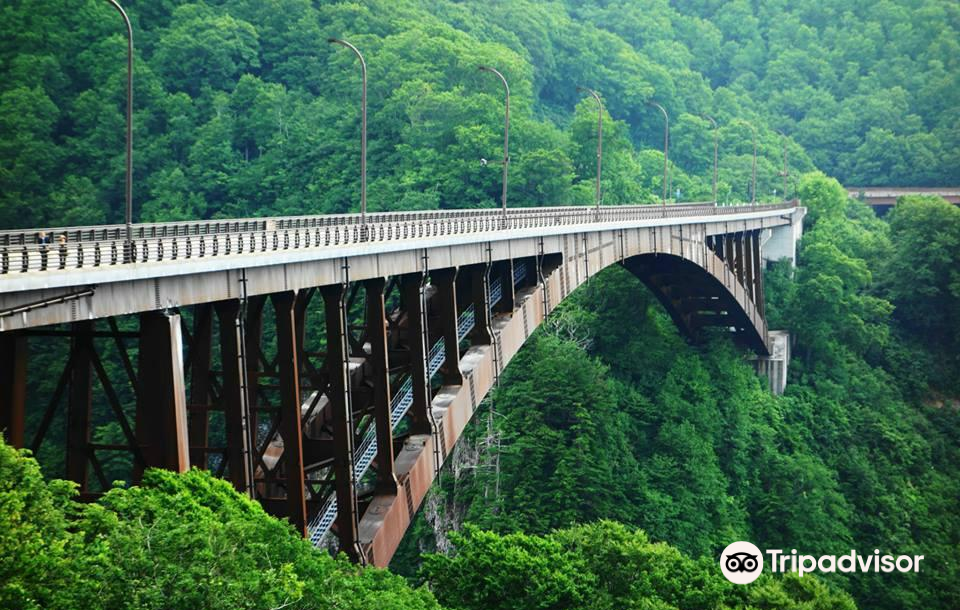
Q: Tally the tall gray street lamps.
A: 8